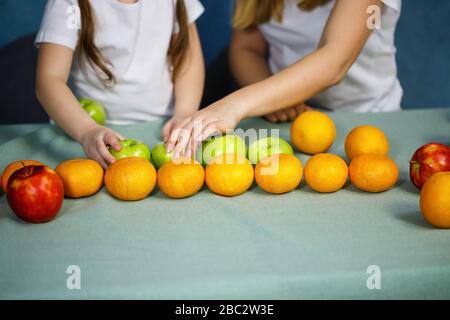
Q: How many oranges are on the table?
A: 11